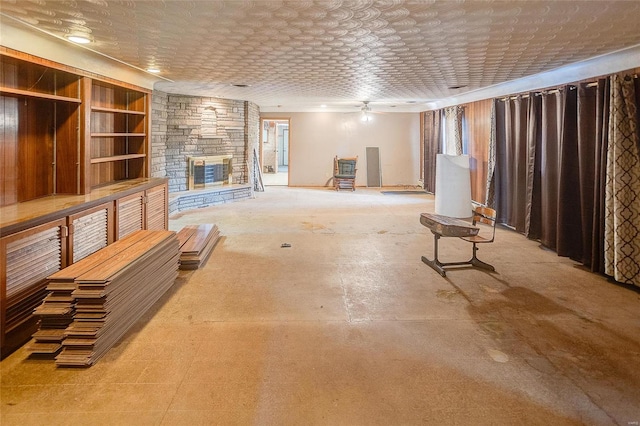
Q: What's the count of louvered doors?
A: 4